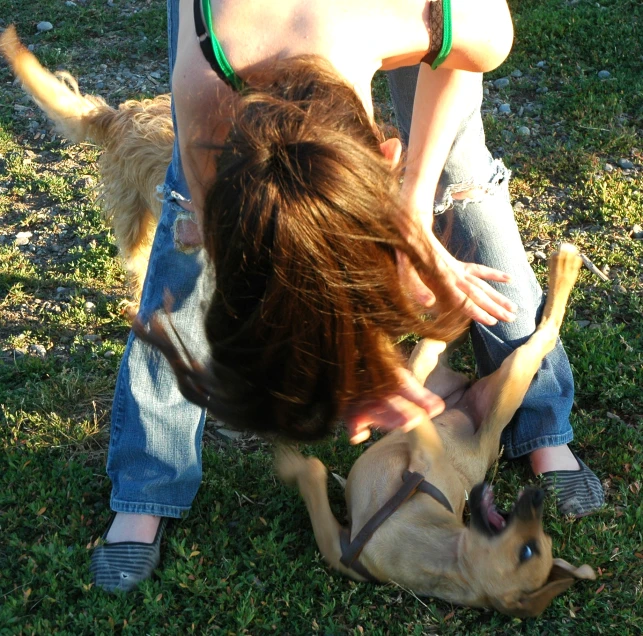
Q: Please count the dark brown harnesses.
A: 1